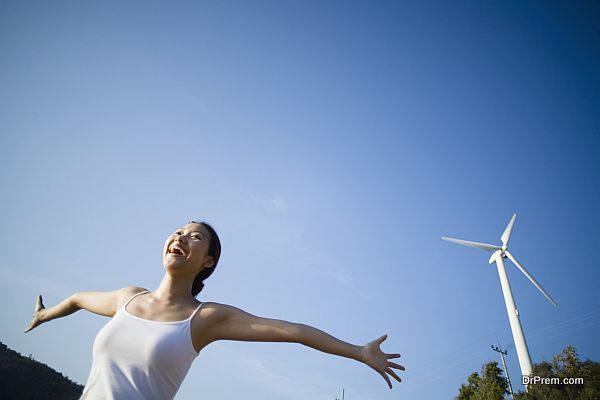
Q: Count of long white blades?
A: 3